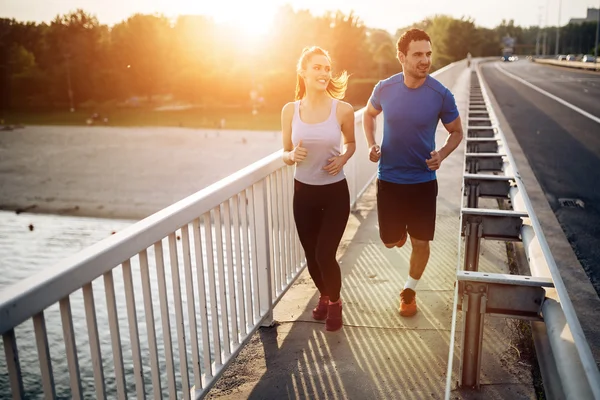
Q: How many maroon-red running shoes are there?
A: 2